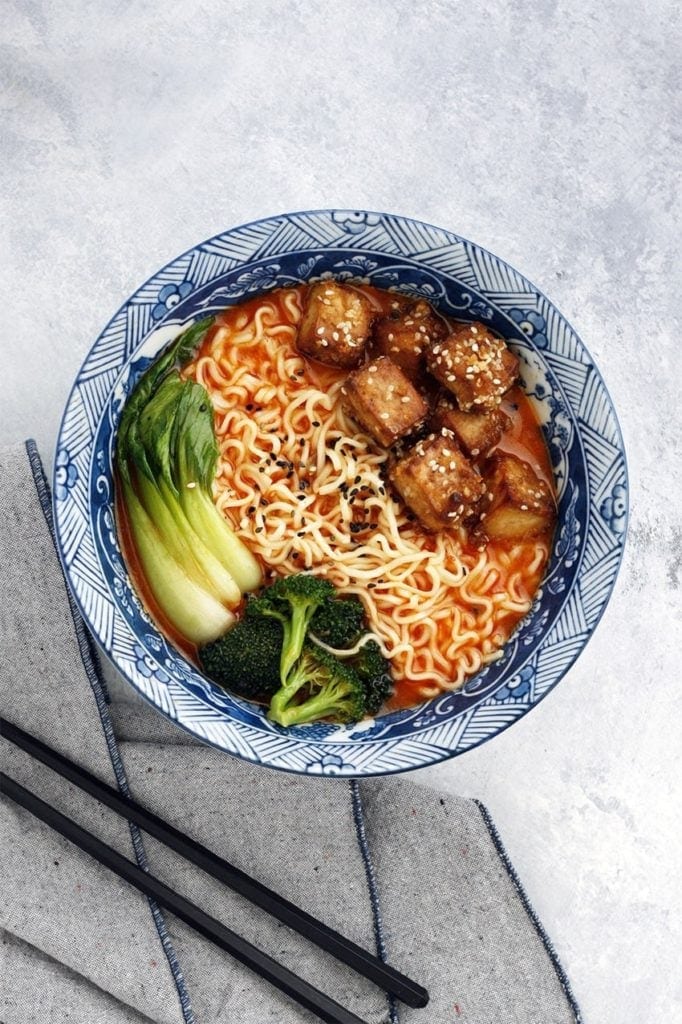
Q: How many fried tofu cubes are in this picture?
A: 7